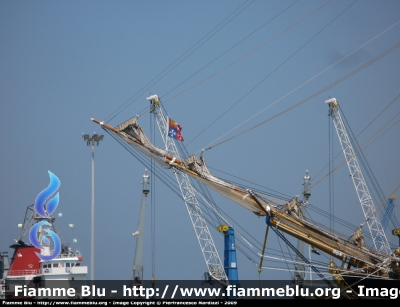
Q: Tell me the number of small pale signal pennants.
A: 0